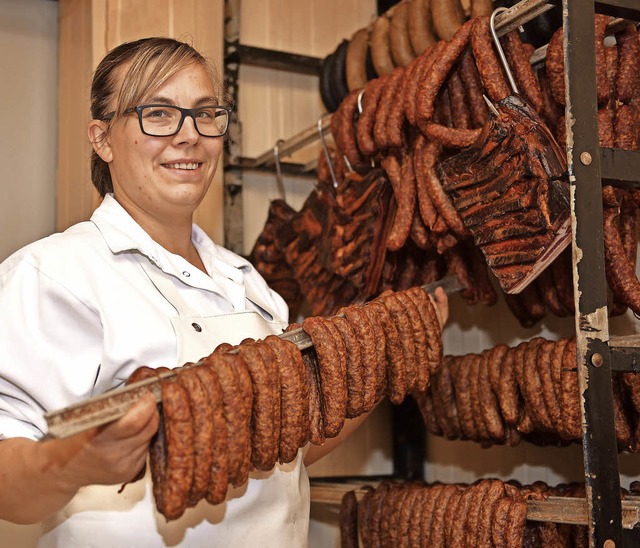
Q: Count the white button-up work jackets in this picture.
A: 1